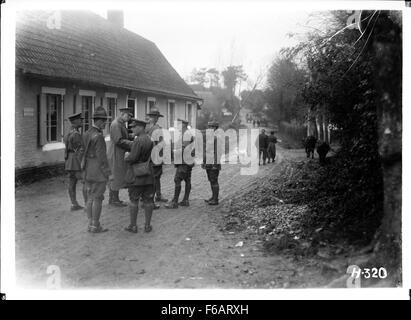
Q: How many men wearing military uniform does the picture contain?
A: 7